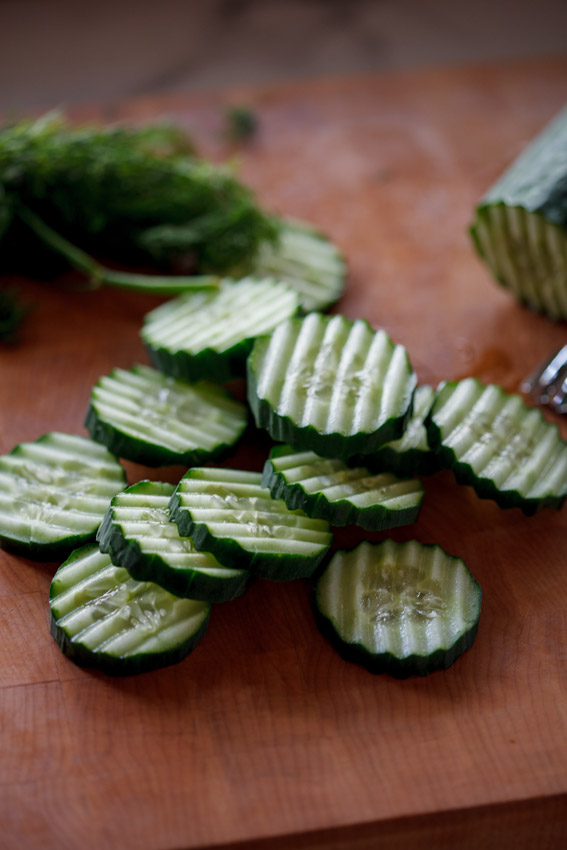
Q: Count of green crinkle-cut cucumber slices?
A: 12